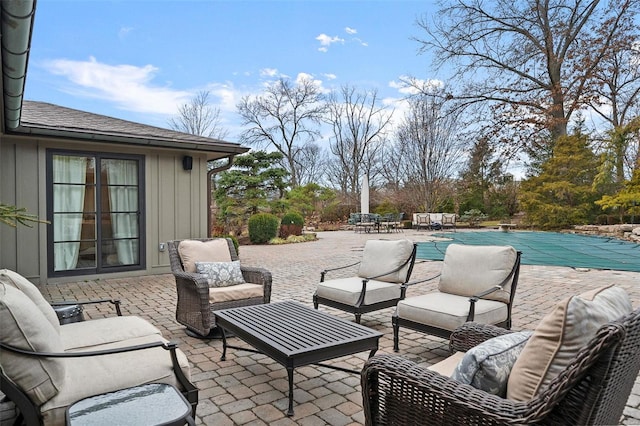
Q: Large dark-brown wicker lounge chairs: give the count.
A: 2